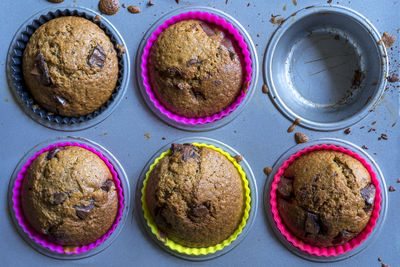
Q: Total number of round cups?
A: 6